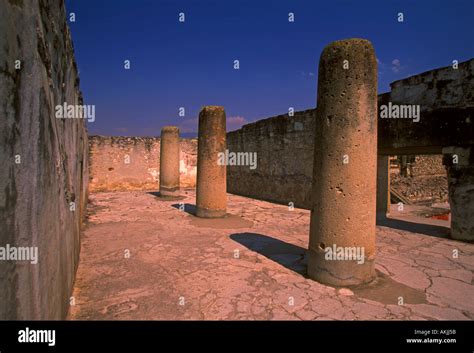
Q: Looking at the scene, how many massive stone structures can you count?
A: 3